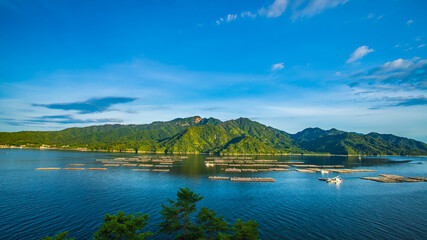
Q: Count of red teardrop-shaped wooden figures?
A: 0